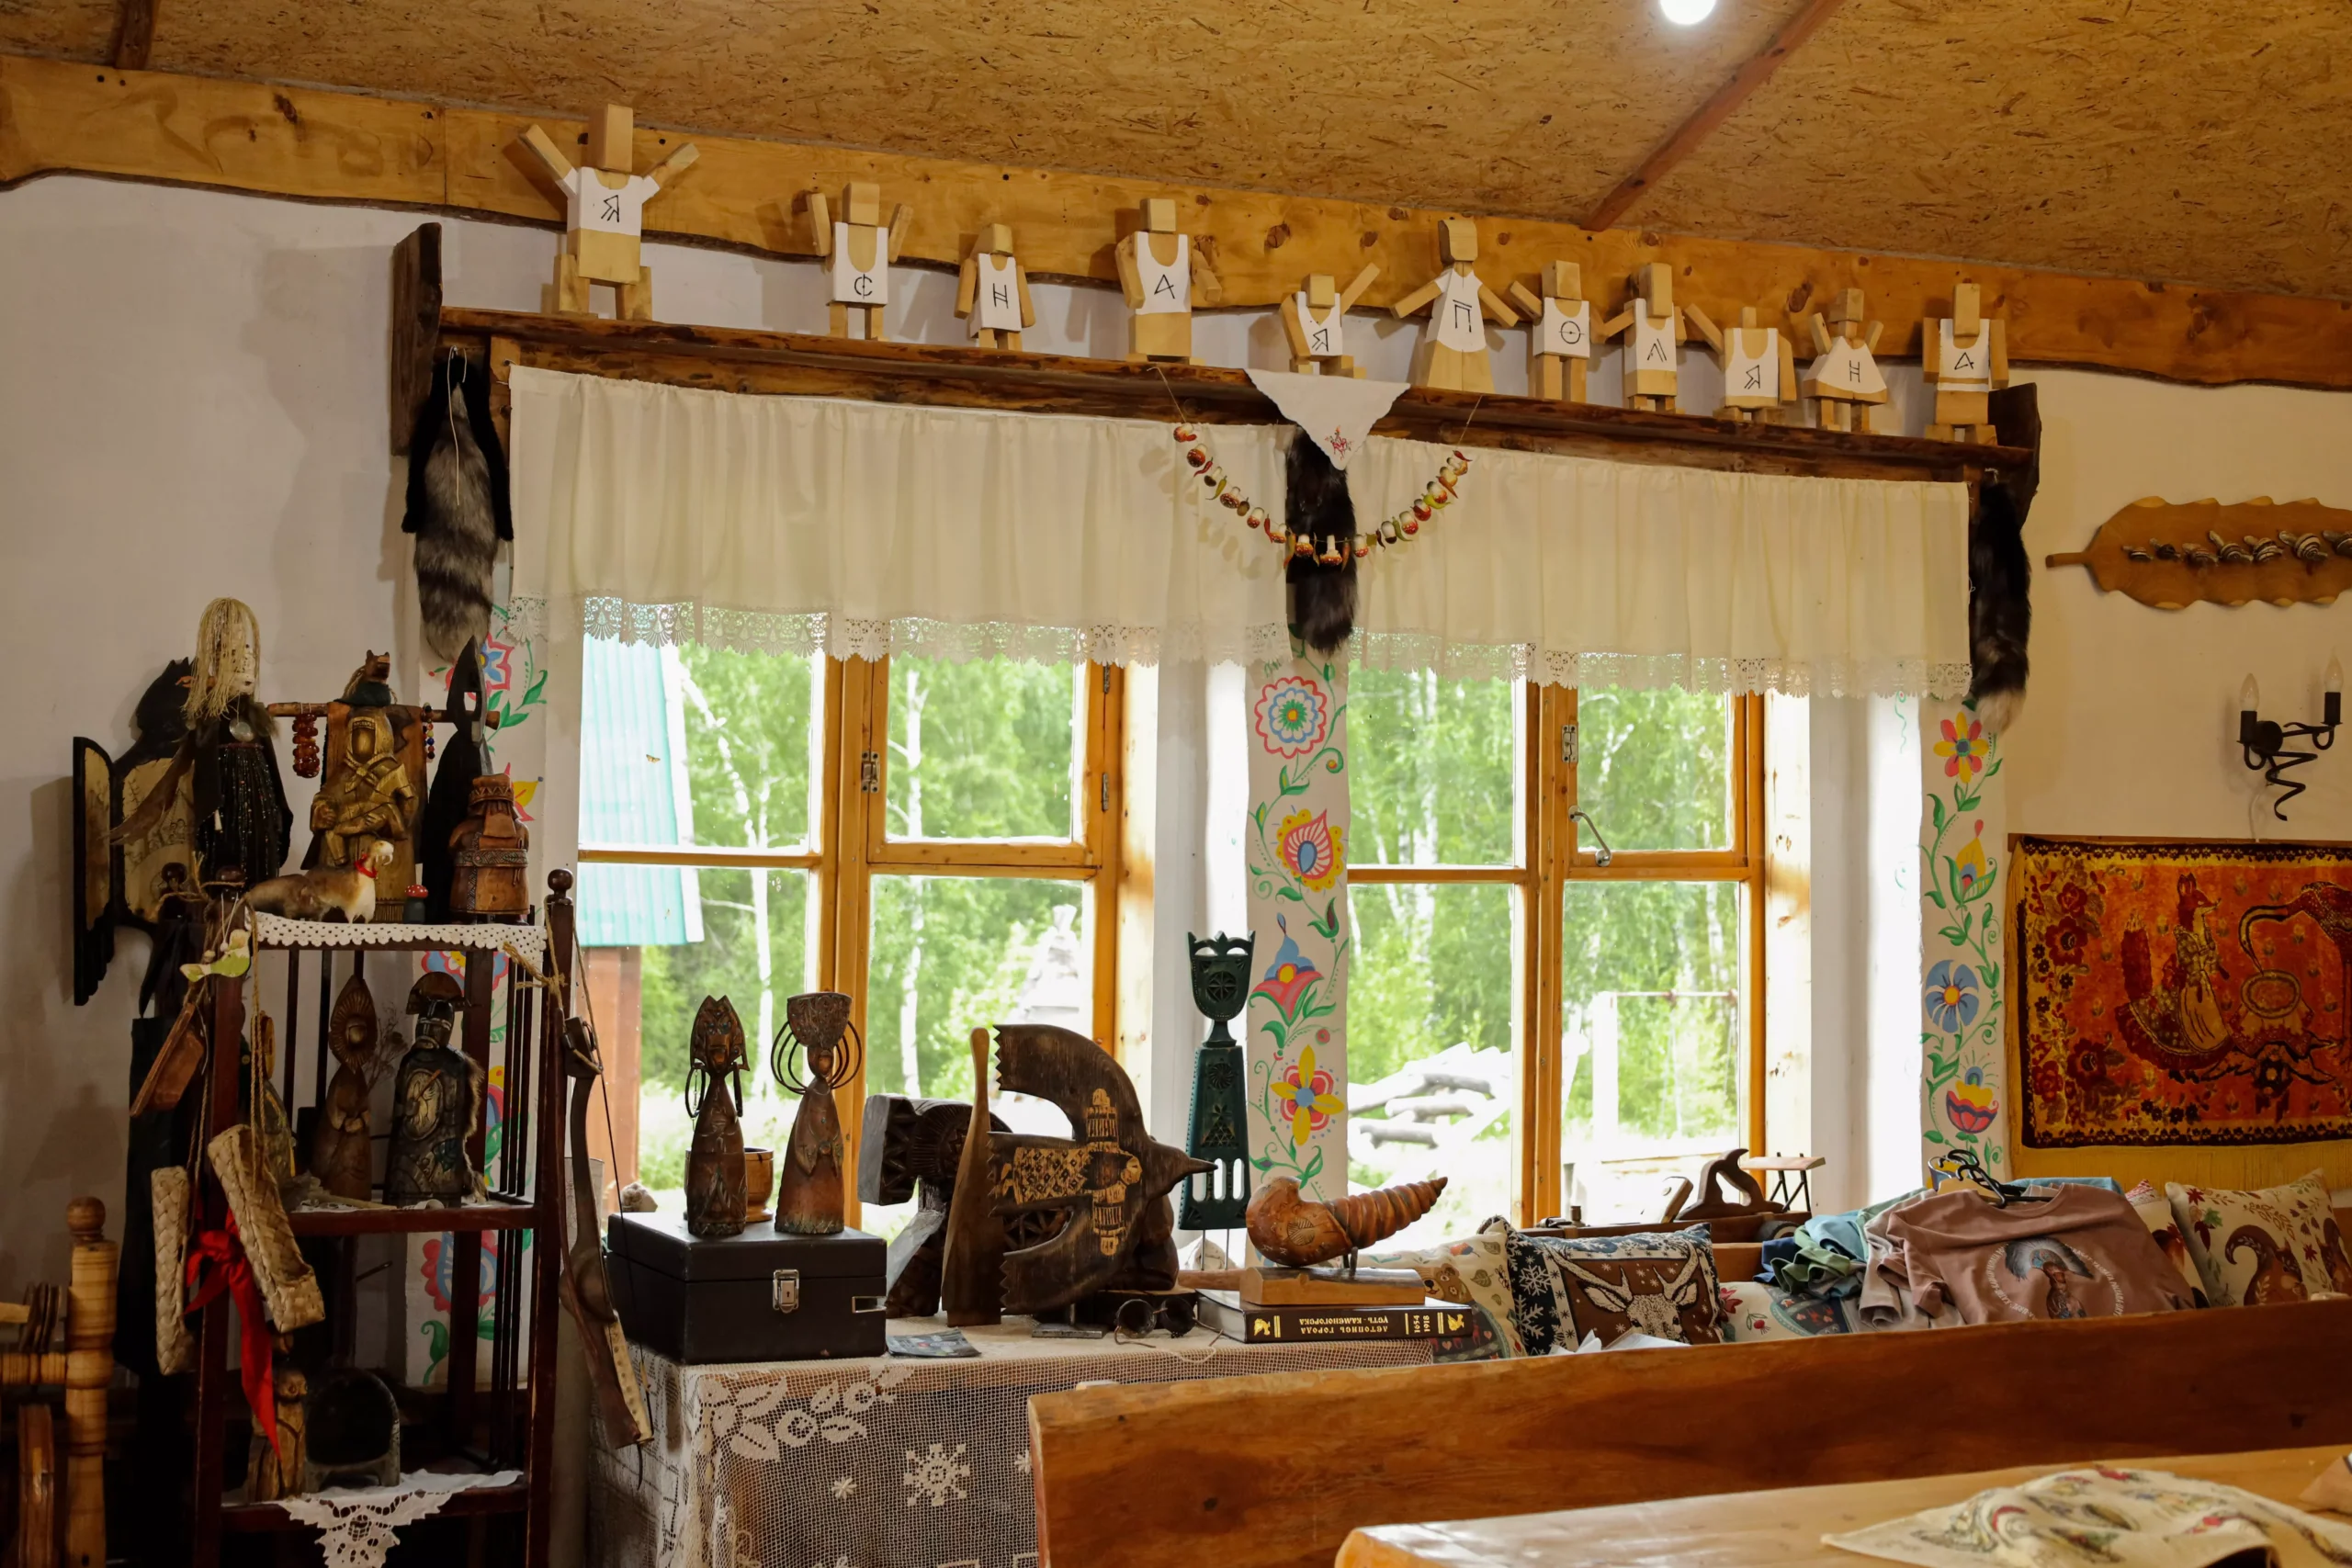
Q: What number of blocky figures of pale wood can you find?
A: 11